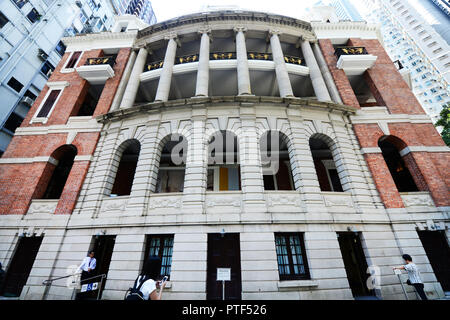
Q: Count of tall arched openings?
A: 7